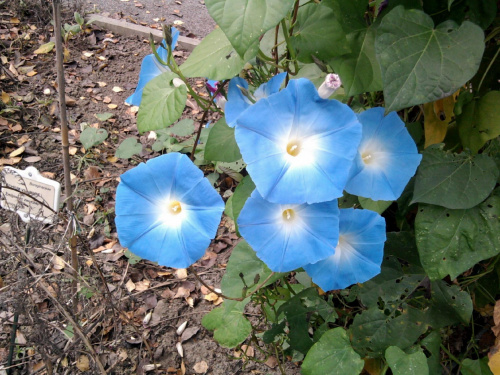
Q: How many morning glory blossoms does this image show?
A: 7